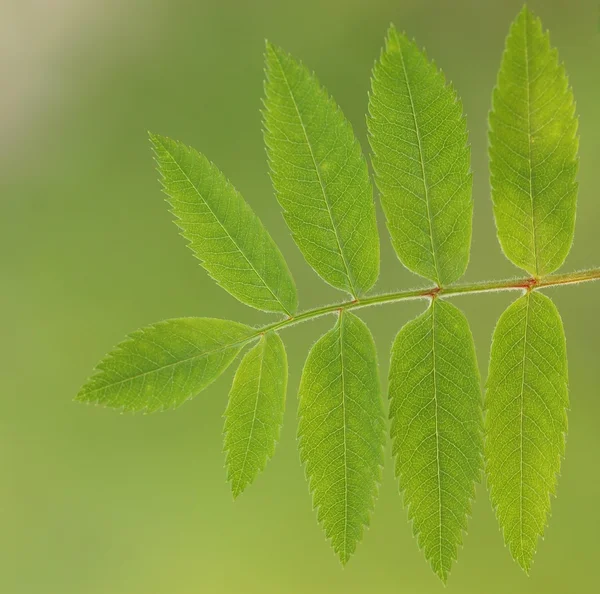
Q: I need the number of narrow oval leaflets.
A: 9